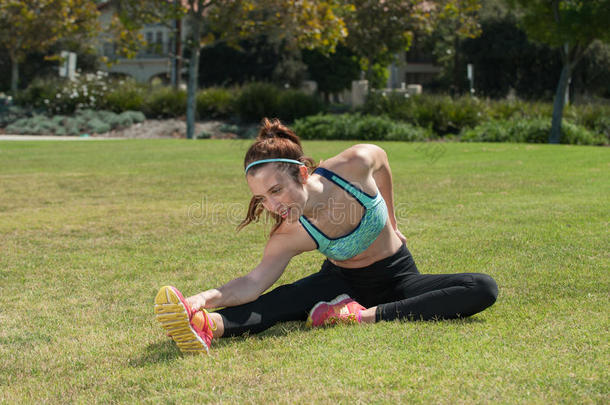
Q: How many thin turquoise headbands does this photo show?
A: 1